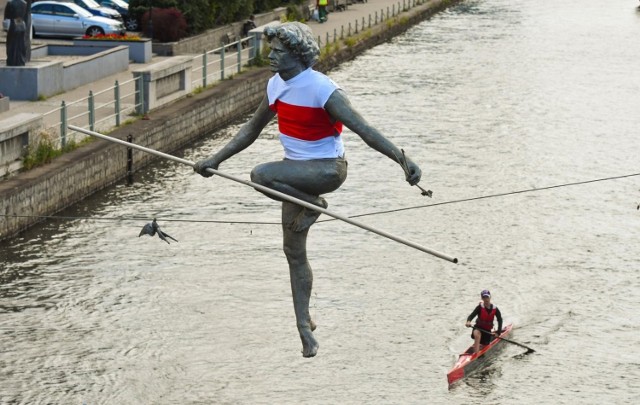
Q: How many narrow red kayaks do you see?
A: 1